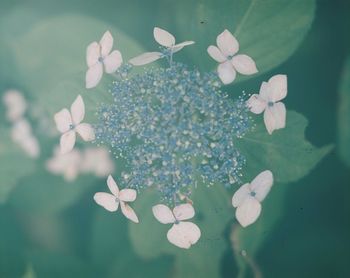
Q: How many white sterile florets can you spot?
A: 8